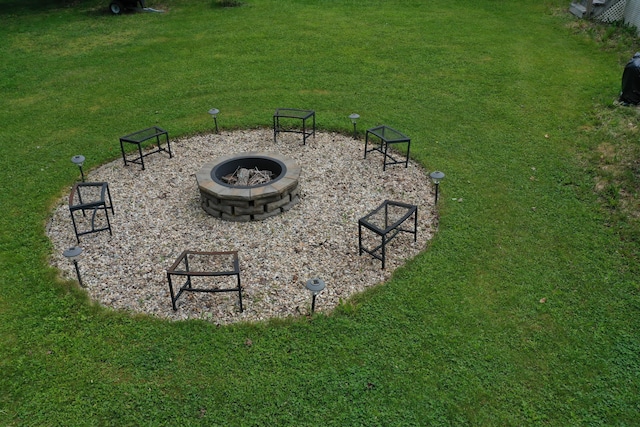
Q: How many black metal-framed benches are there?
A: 6